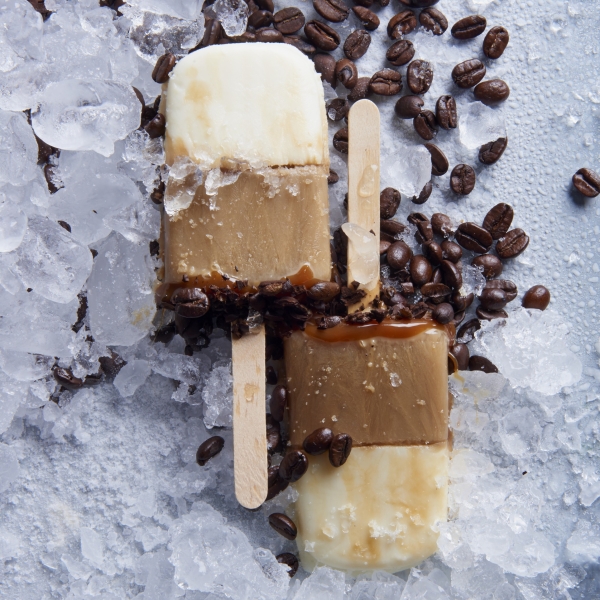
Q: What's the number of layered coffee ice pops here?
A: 2